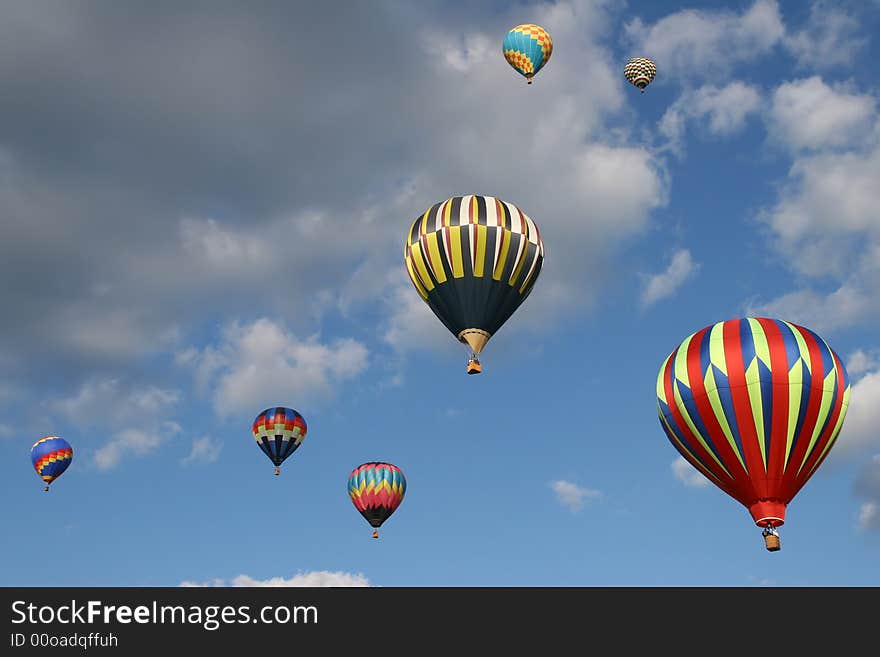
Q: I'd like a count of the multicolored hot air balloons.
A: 7